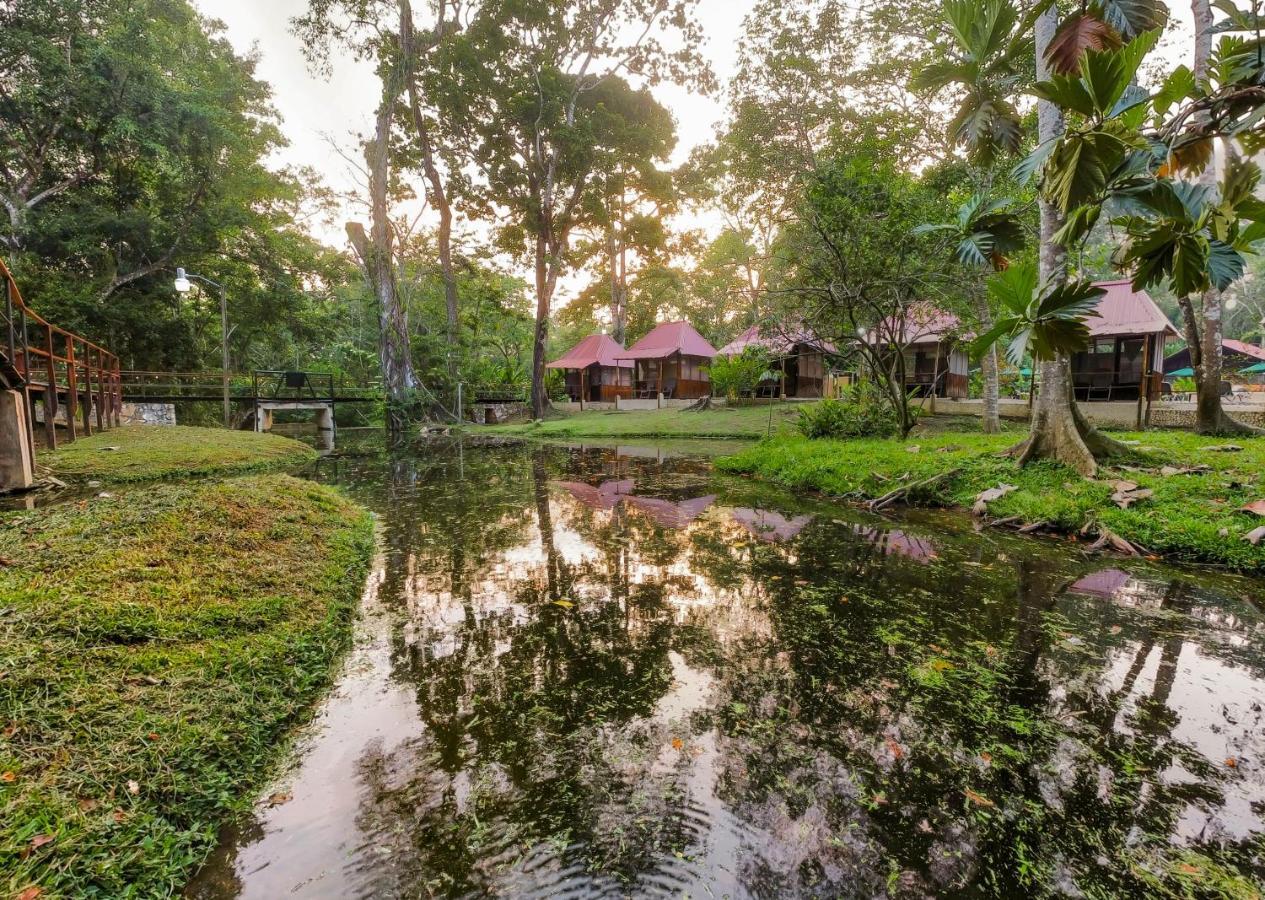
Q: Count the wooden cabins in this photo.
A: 5